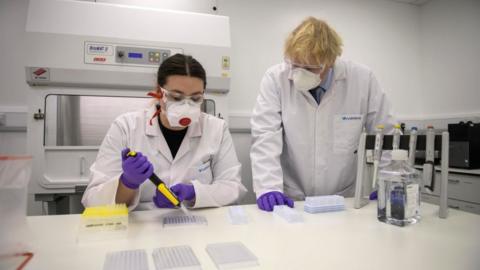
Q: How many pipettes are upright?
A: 4